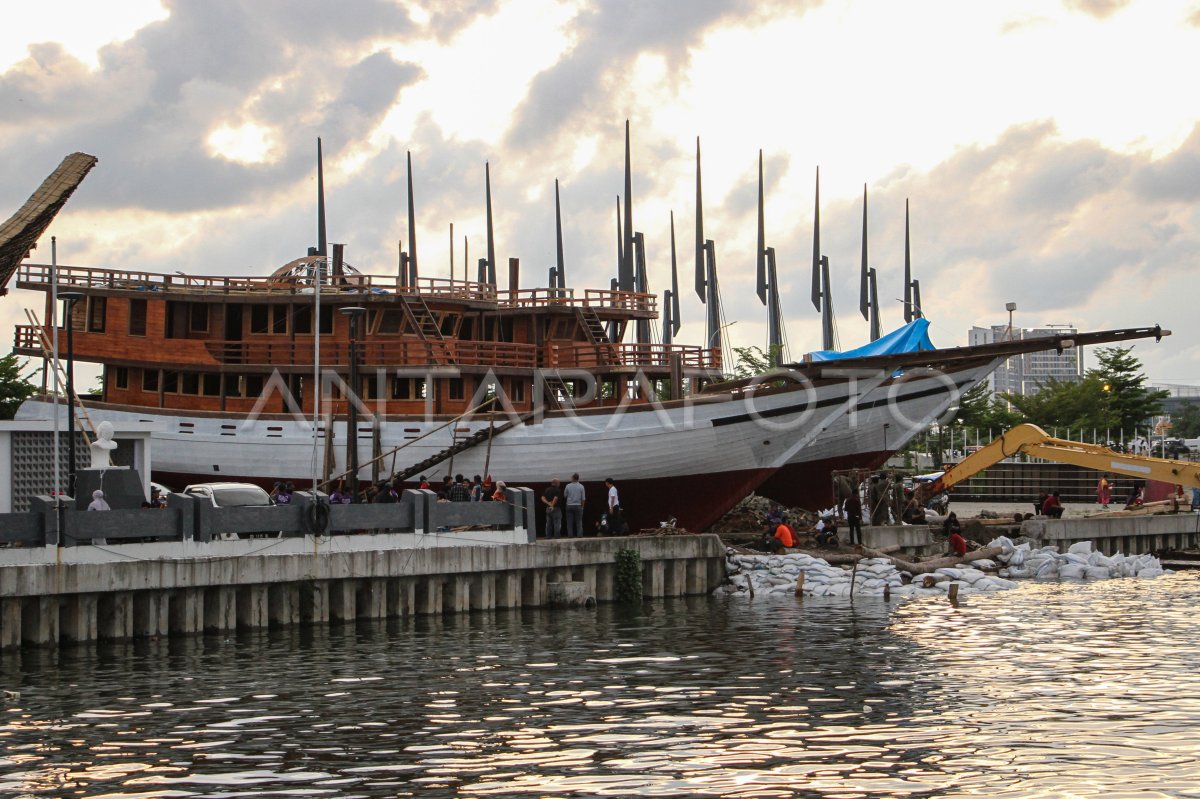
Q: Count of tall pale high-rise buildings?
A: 2